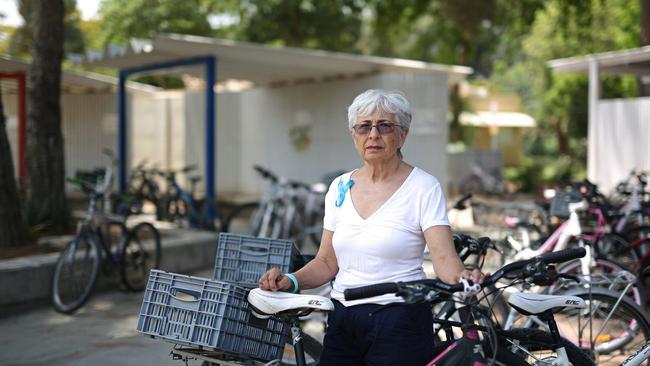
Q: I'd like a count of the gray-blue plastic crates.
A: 2